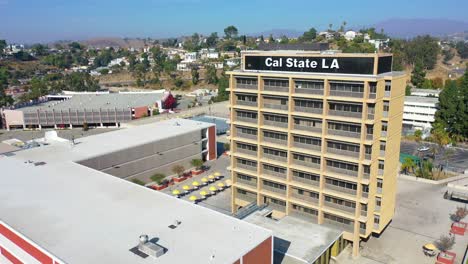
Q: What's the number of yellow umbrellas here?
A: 12